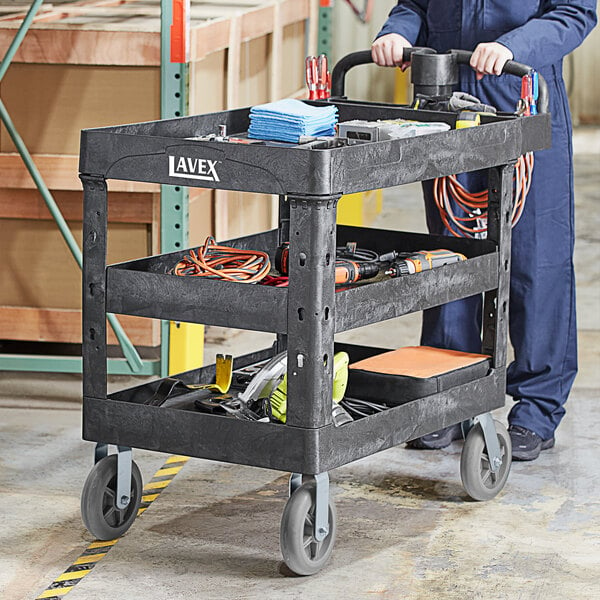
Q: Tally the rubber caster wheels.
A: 3